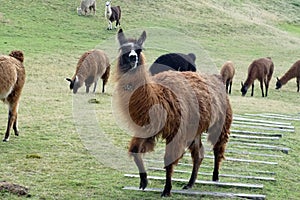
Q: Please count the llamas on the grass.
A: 9